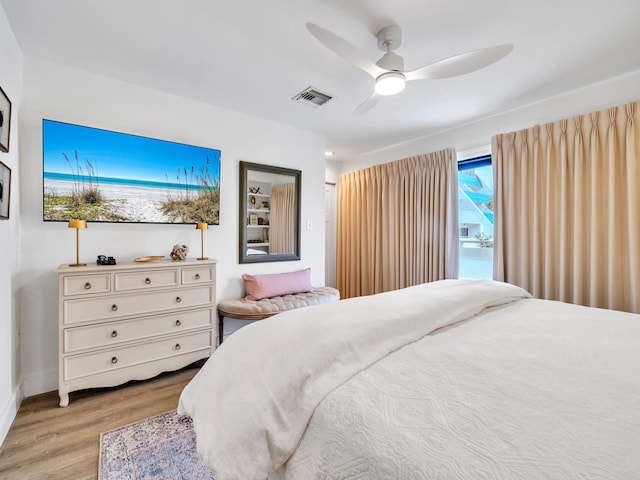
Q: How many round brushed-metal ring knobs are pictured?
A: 9